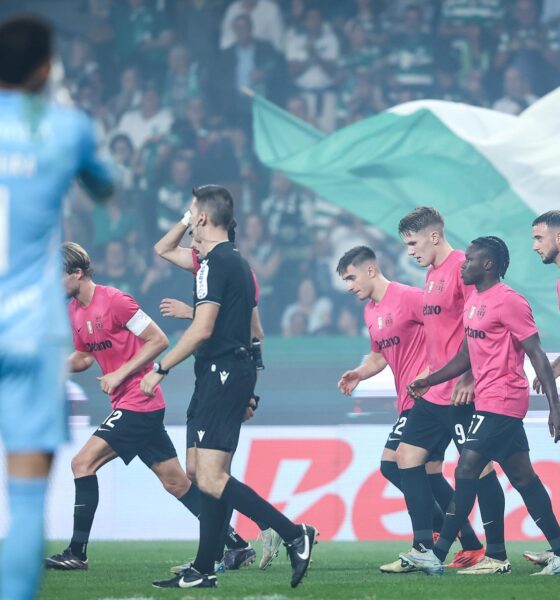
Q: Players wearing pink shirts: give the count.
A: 6